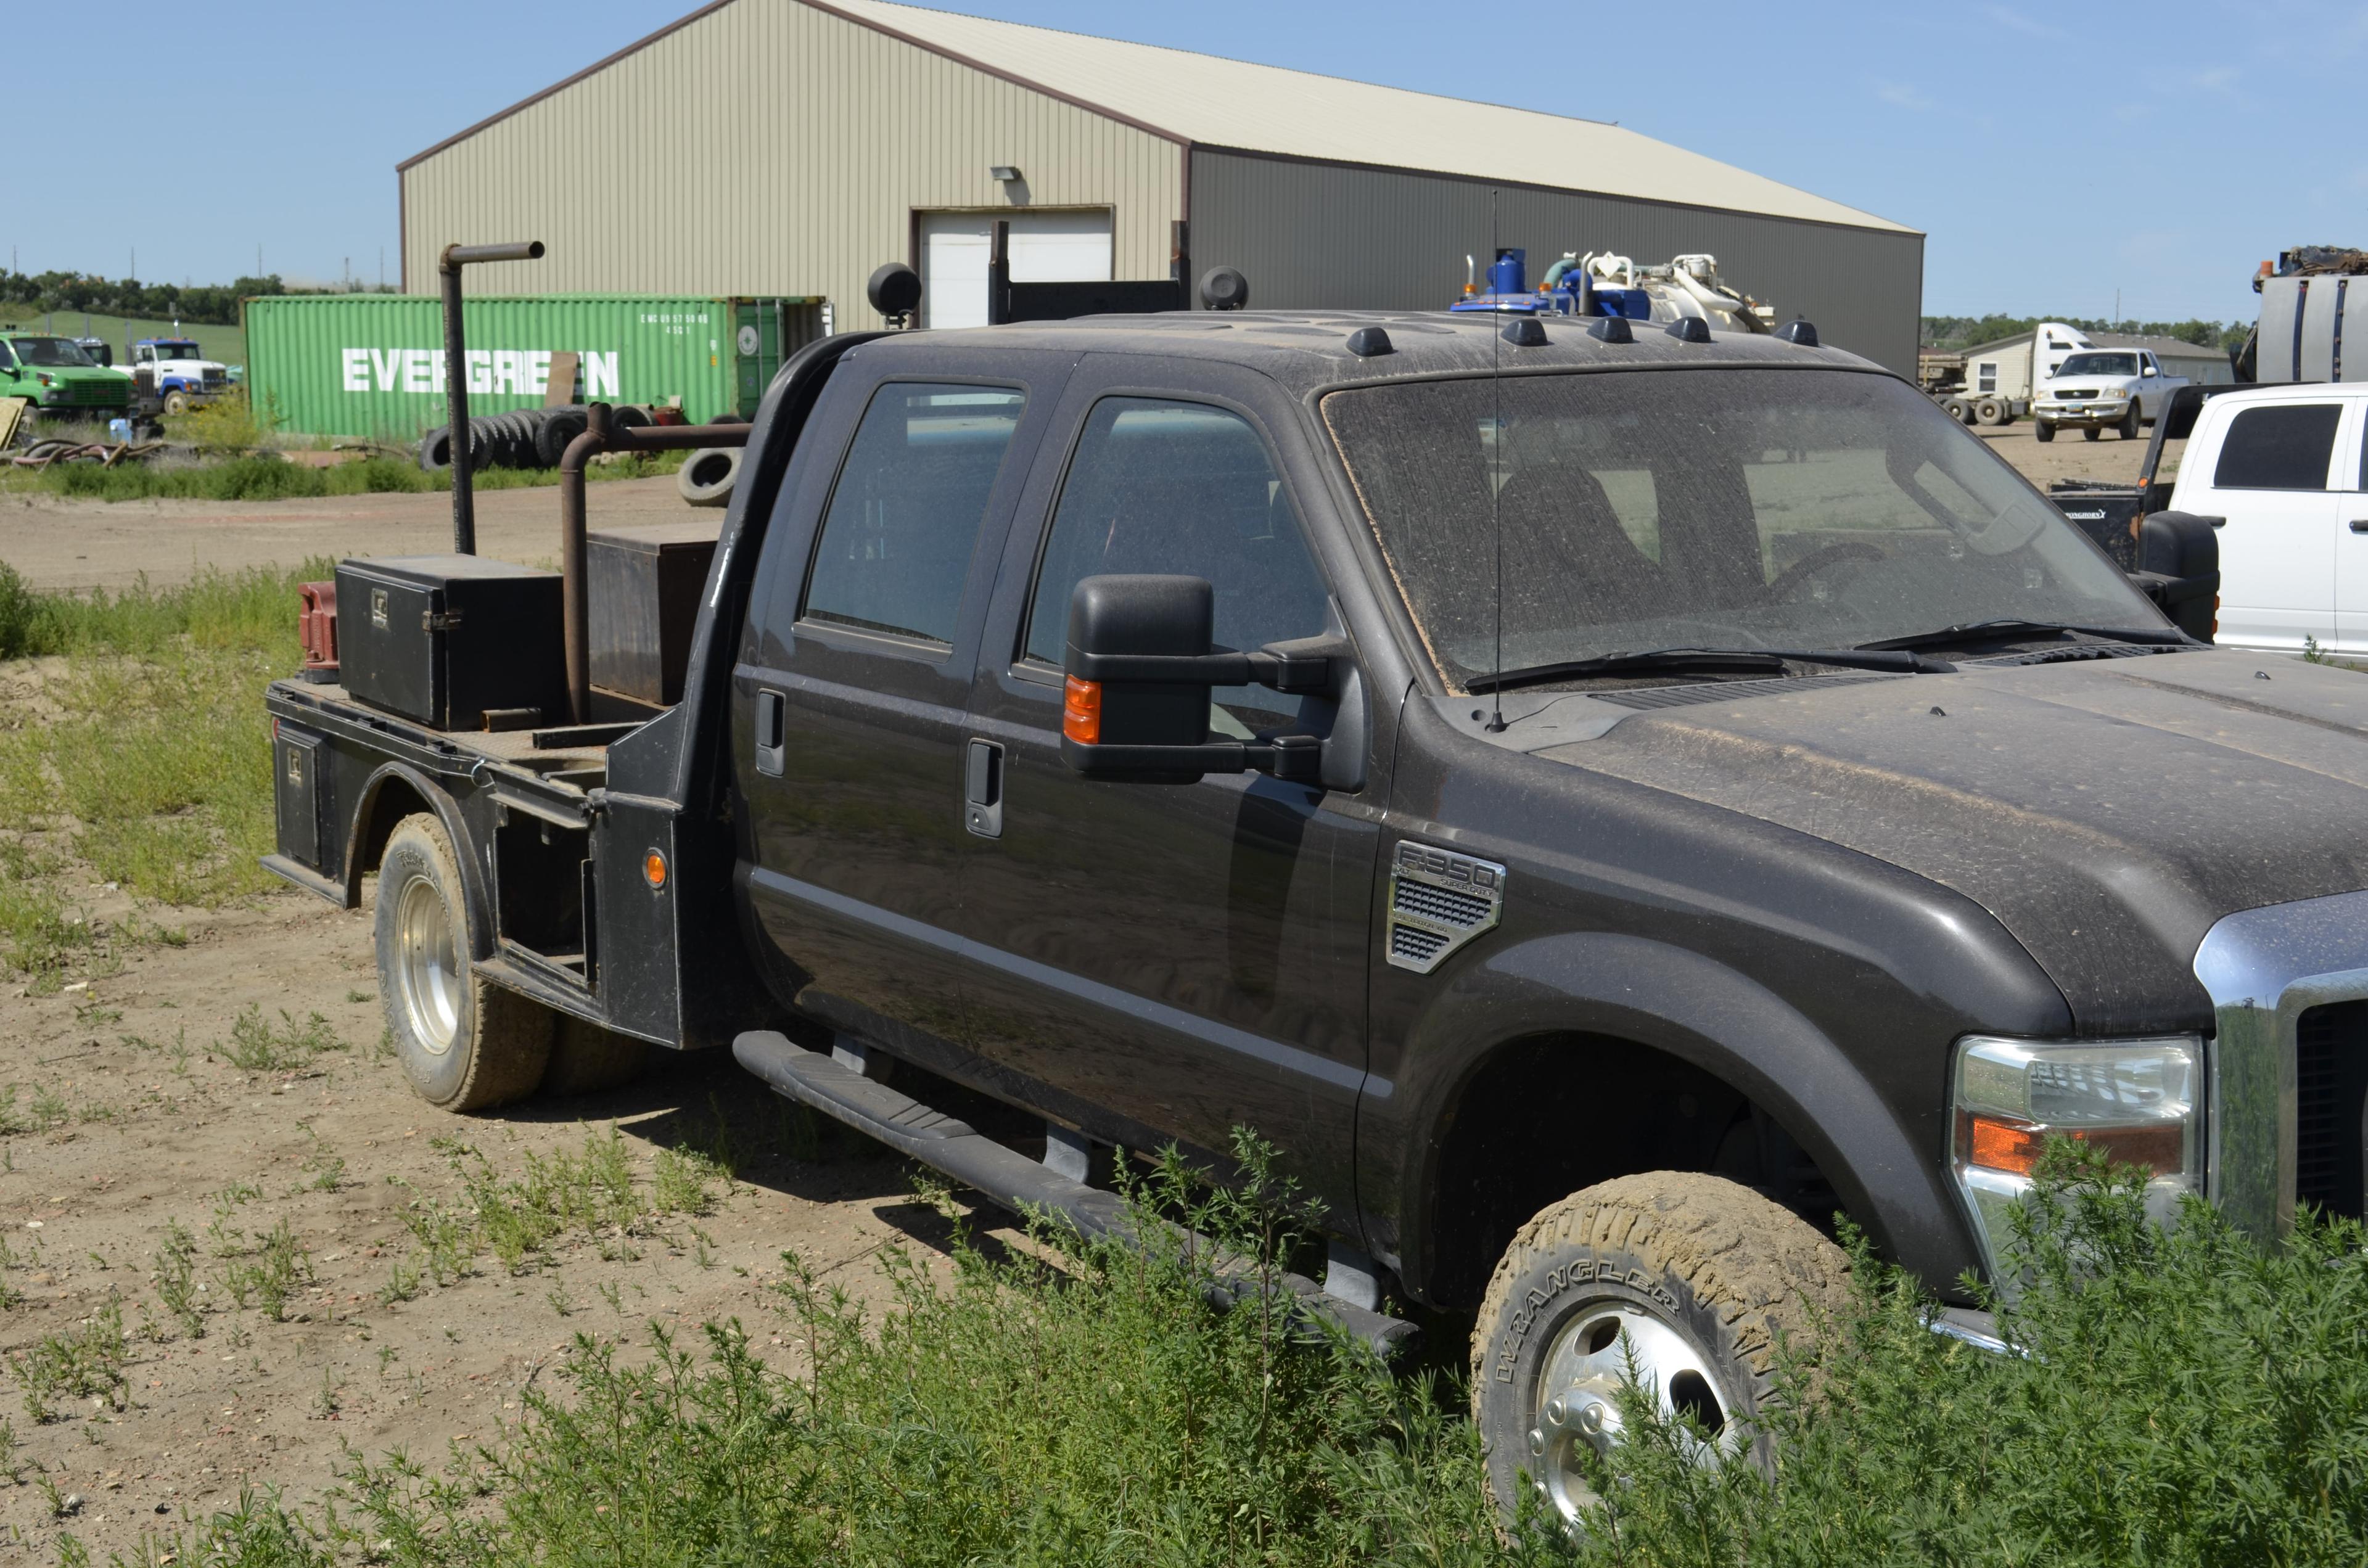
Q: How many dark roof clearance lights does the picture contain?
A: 5